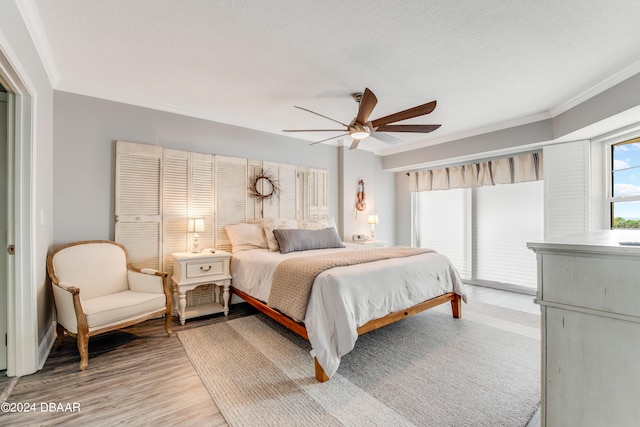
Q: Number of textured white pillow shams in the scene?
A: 2